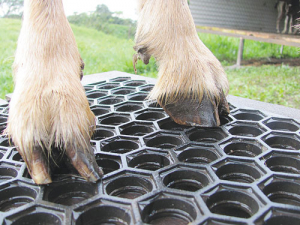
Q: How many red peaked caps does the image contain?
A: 0